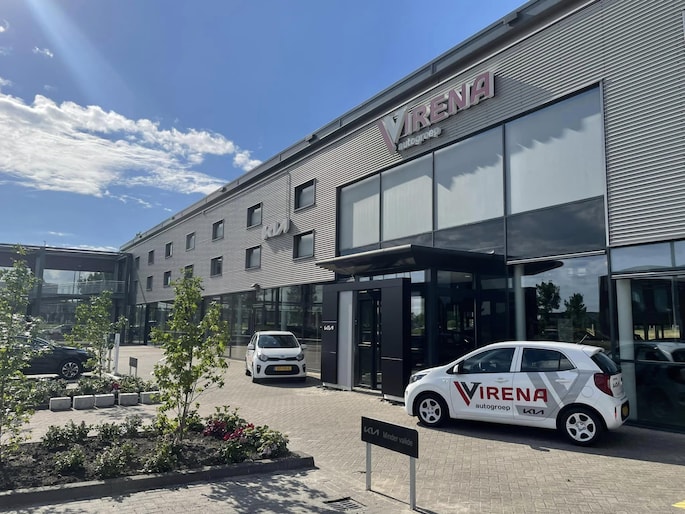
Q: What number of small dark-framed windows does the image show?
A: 13